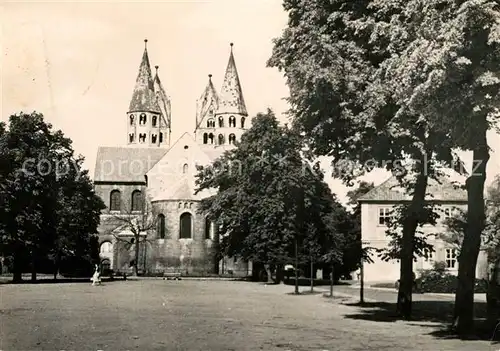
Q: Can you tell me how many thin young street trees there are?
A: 4